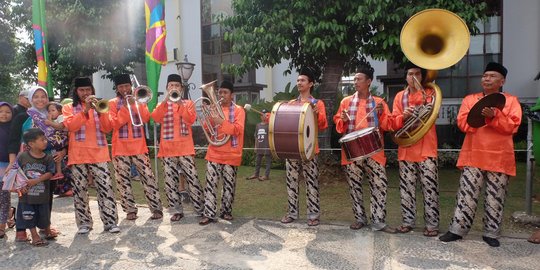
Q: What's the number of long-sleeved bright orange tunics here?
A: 8